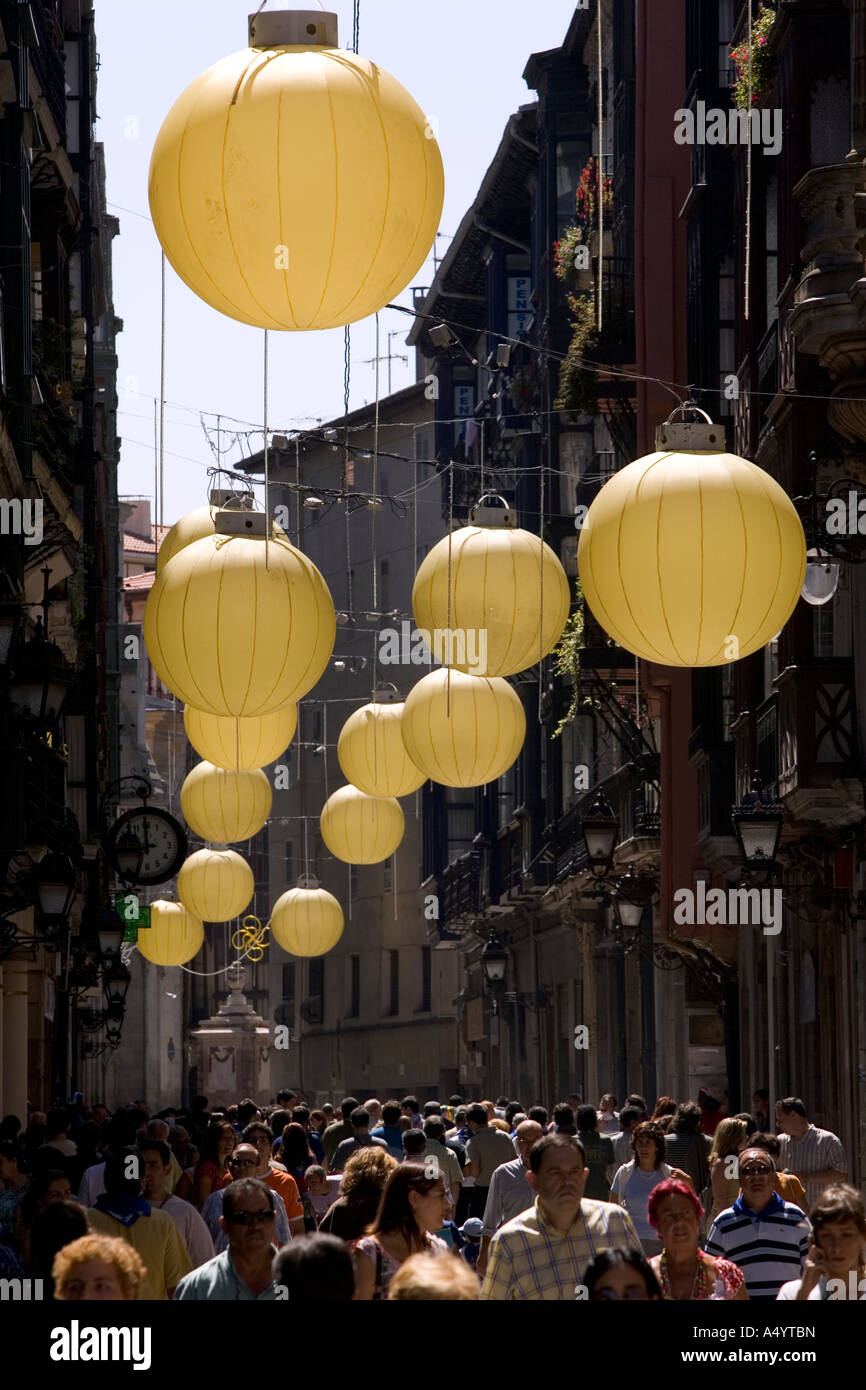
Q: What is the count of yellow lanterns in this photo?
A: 13